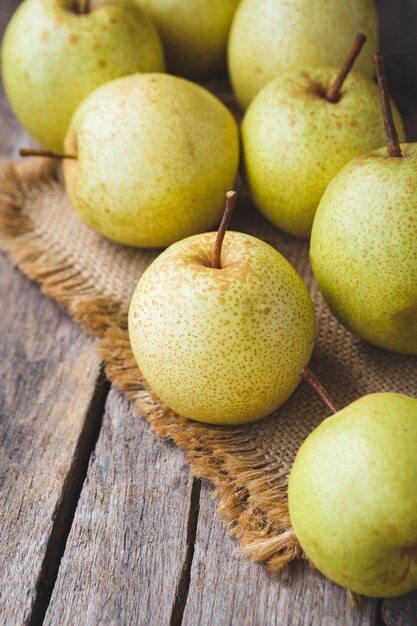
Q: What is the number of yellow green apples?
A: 8